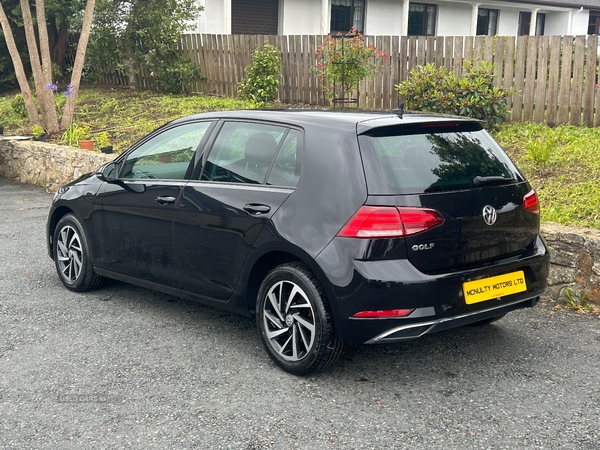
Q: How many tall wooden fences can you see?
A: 1